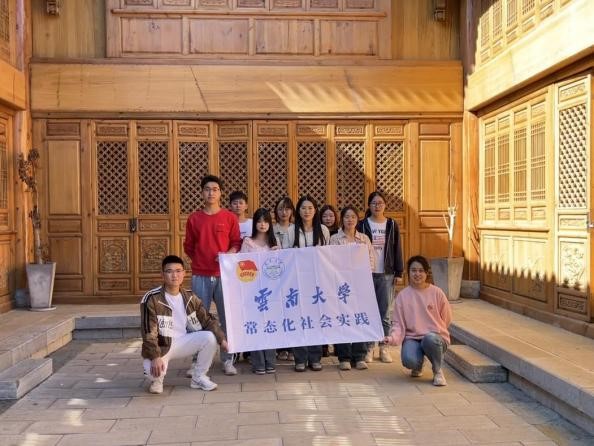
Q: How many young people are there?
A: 10